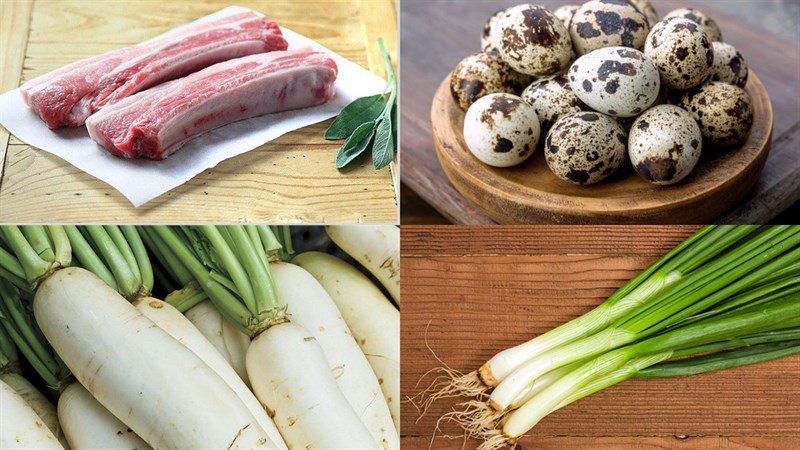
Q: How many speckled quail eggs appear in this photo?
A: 15